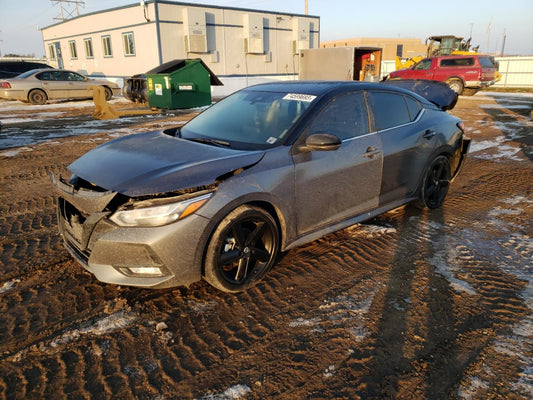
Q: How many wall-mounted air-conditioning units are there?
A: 3